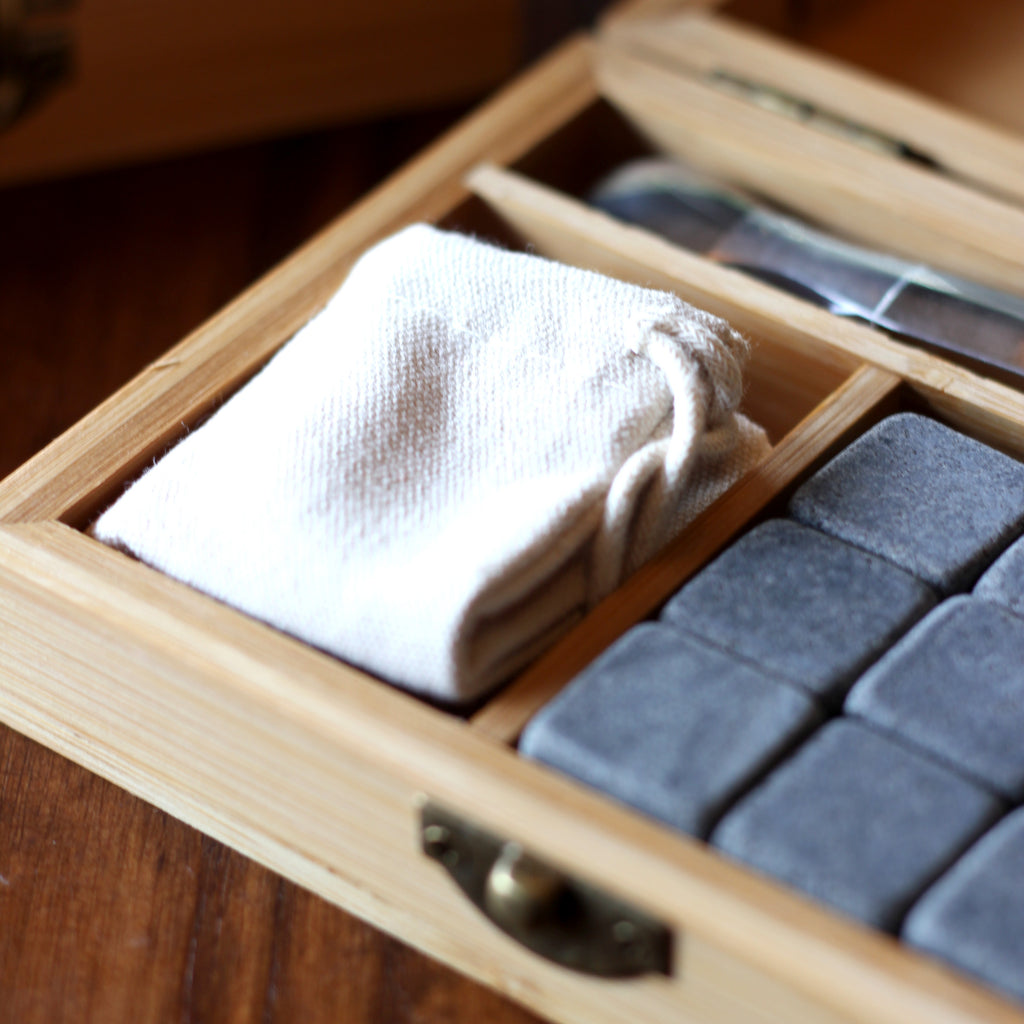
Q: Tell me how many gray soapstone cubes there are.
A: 7